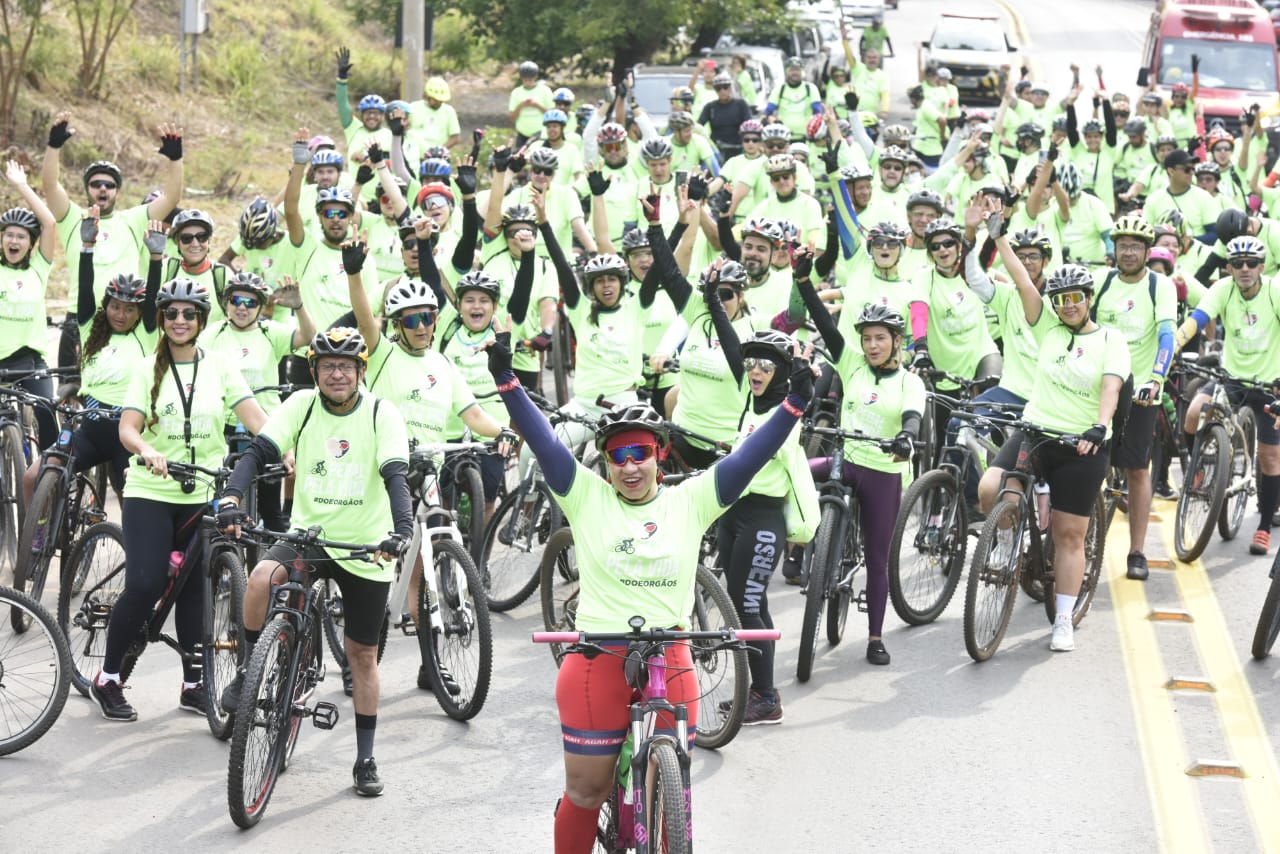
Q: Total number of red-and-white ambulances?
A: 1